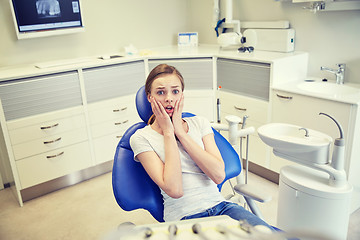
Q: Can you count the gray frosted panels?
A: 4